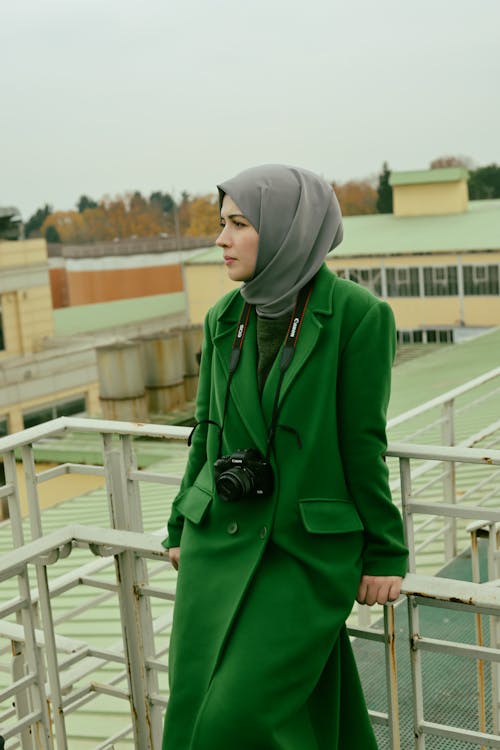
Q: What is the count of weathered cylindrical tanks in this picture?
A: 3